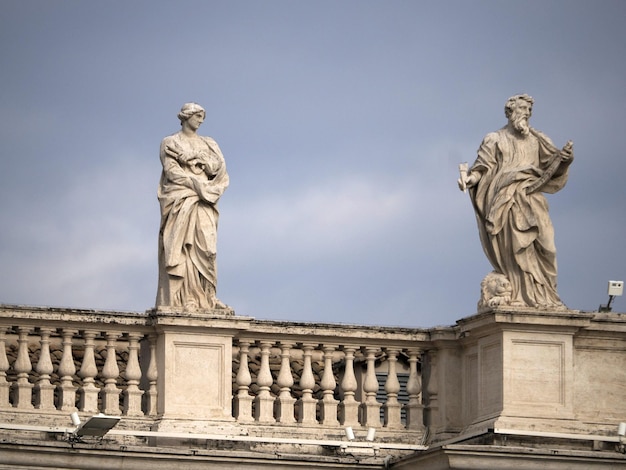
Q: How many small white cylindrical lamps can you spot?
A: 4